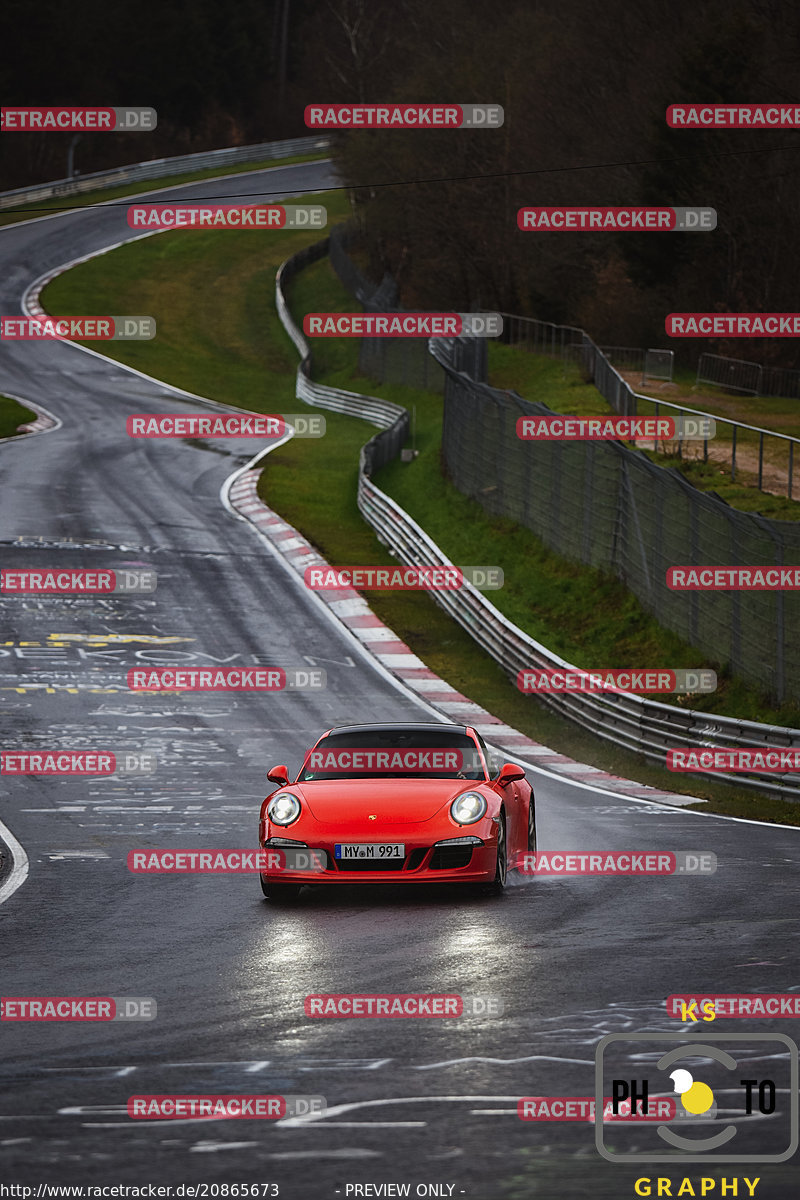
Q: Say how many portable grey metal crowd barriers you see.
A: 4